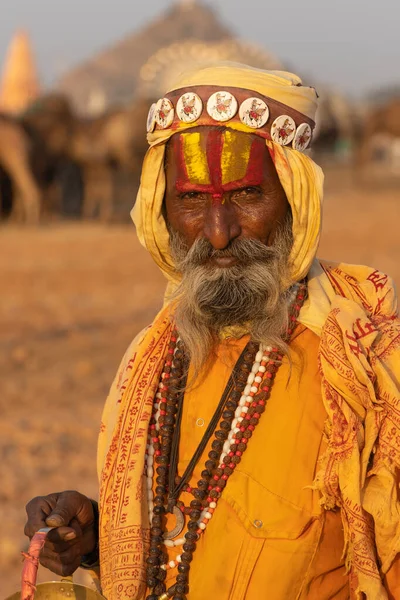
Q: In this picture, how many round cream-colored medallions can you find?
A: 7